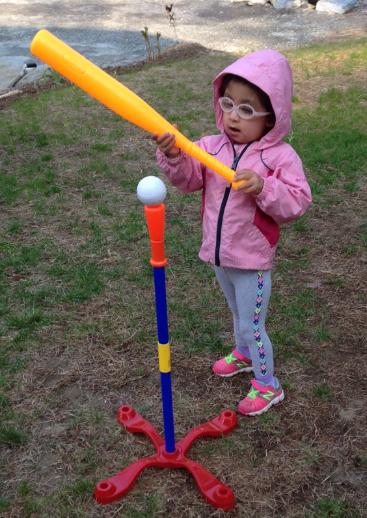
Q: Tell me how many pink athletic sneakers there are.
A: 2